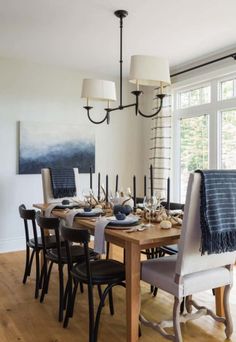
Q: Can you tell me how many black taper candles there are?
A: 8